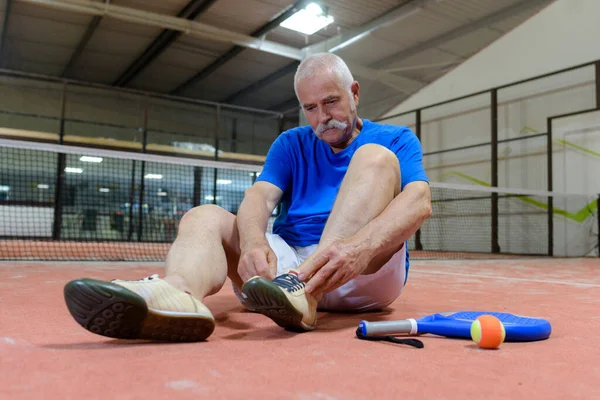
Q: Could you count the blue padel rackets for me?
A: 1